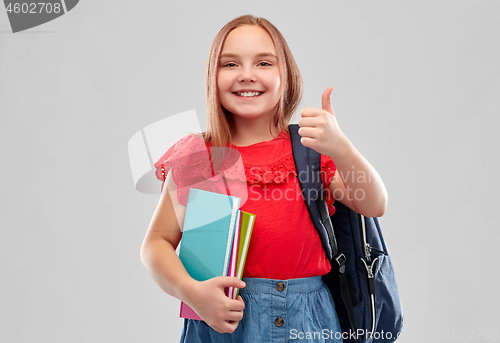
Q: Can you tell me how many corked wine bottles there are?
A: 0